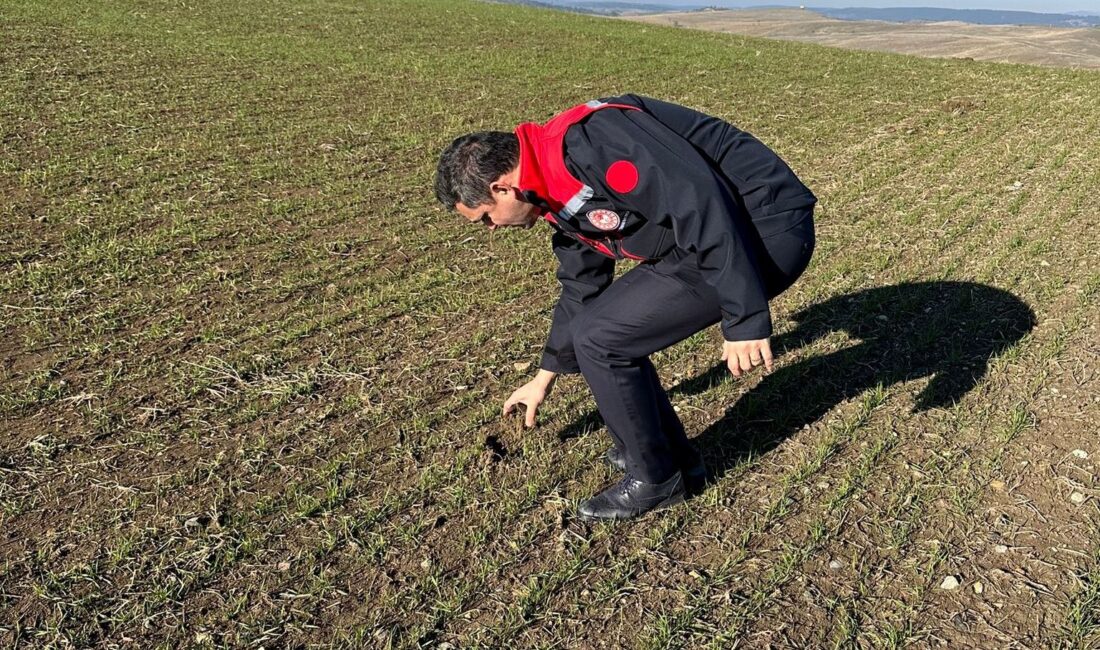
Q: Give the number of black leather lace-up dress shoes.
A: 2